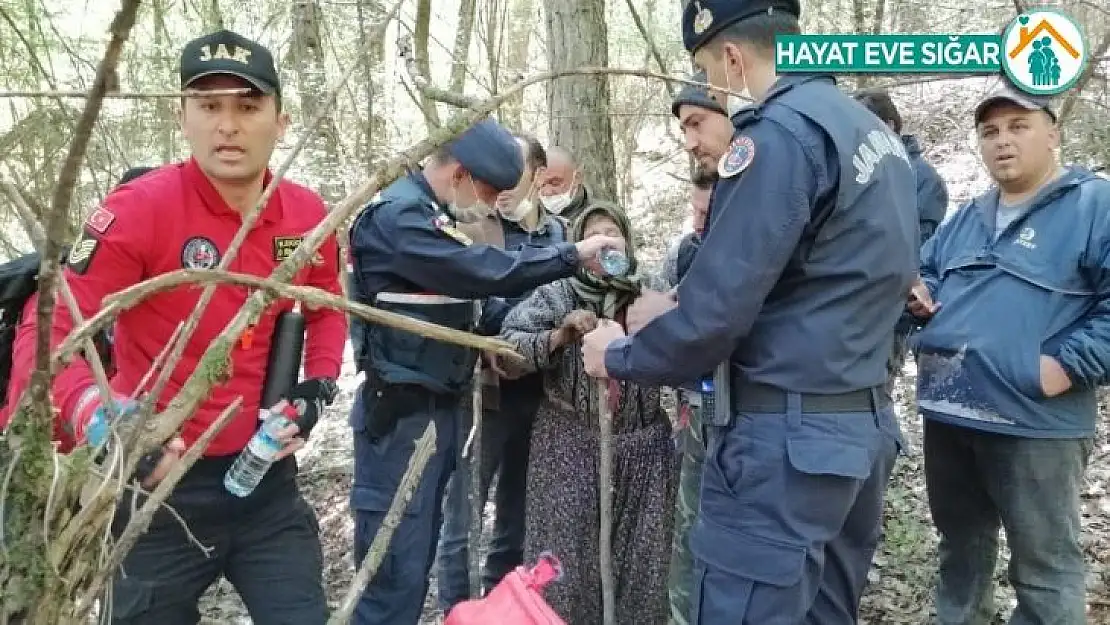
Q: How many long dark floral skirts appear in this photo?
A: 1